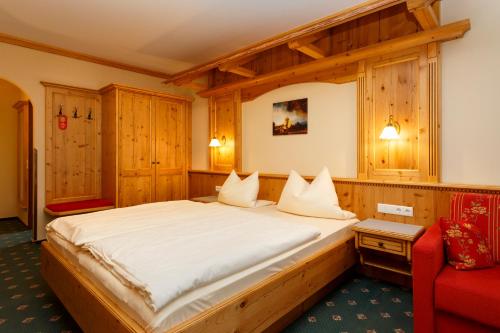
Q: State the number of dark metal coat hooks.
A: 3